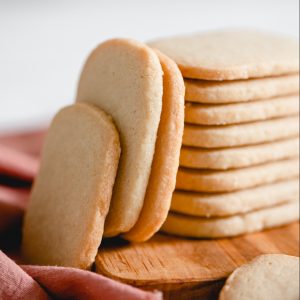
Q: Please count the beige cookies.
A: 12